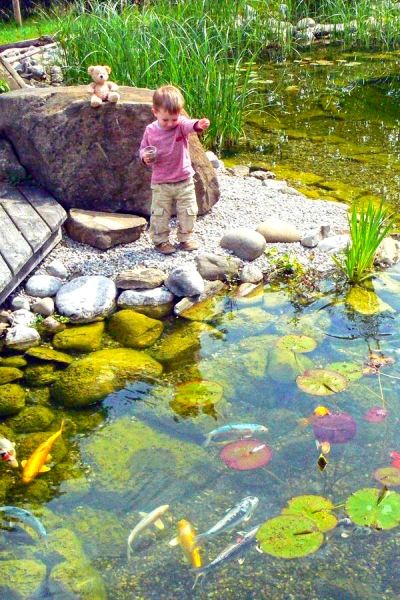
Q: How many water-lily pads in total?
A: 11